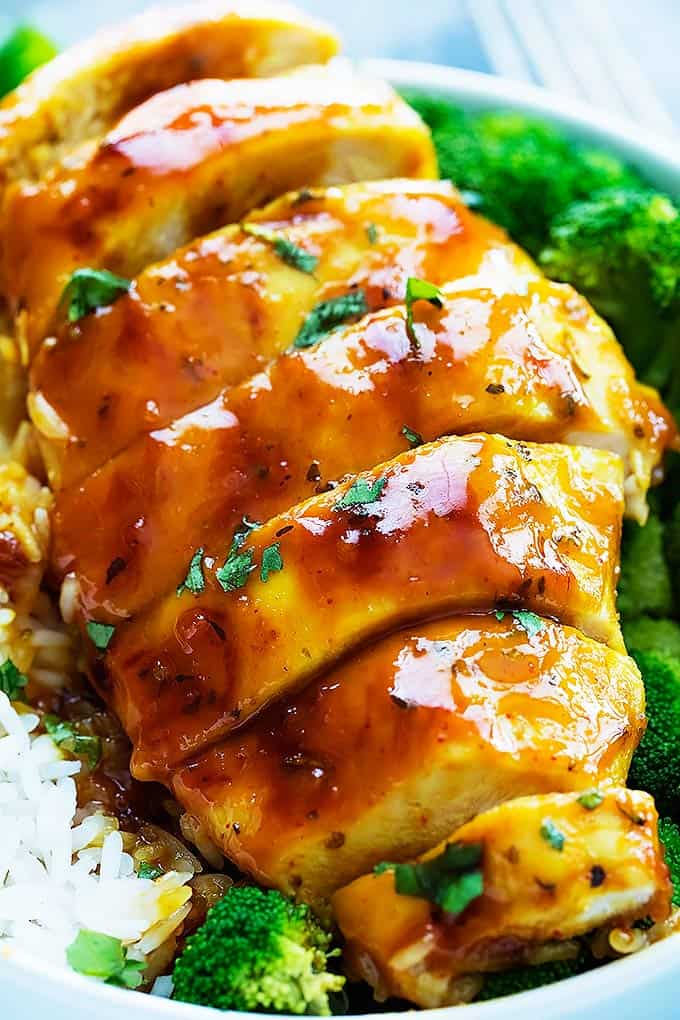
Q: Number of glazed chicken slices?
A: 7